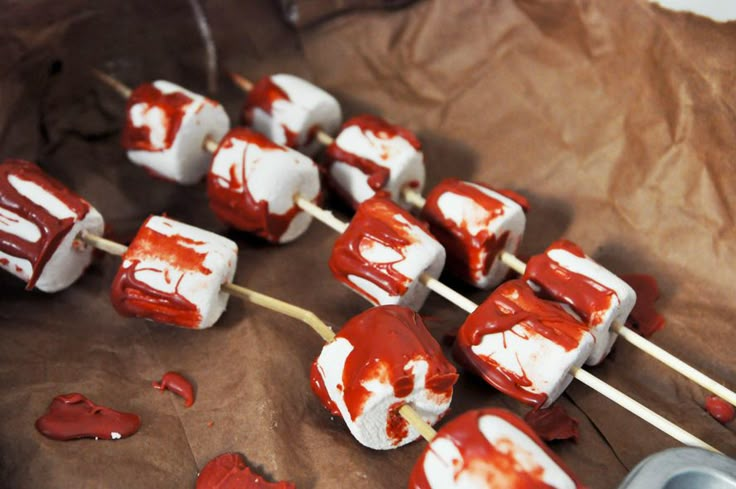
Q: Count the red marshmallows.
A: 12